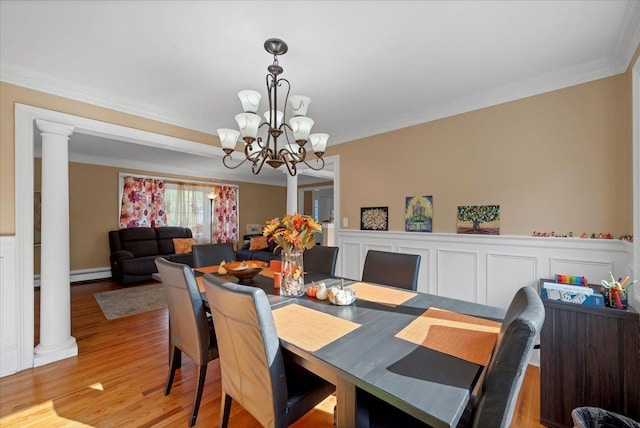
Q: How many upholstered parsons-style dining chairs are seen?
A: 6